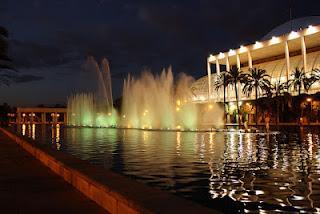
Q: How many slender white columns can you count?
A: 7